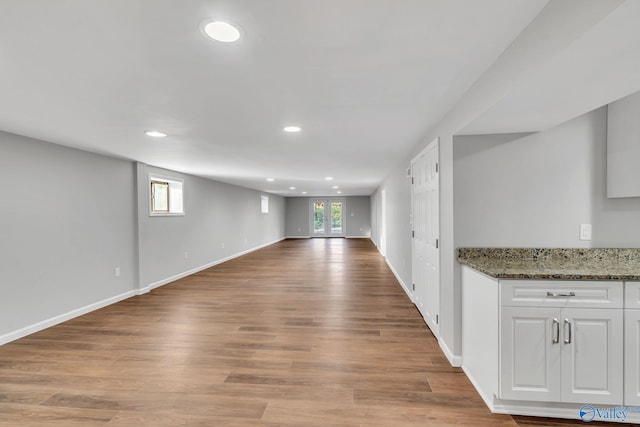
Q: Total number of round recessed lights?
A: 9